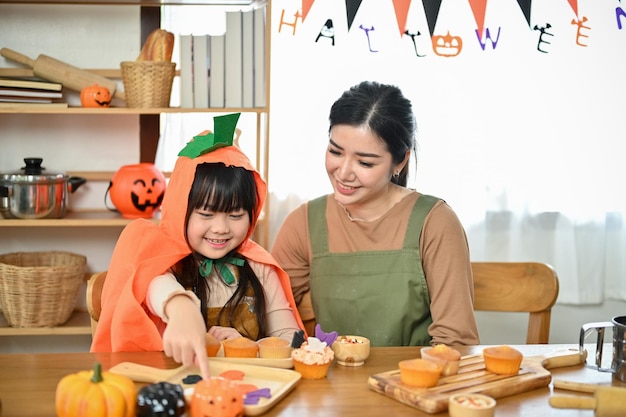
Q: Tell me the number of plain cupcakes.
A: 6